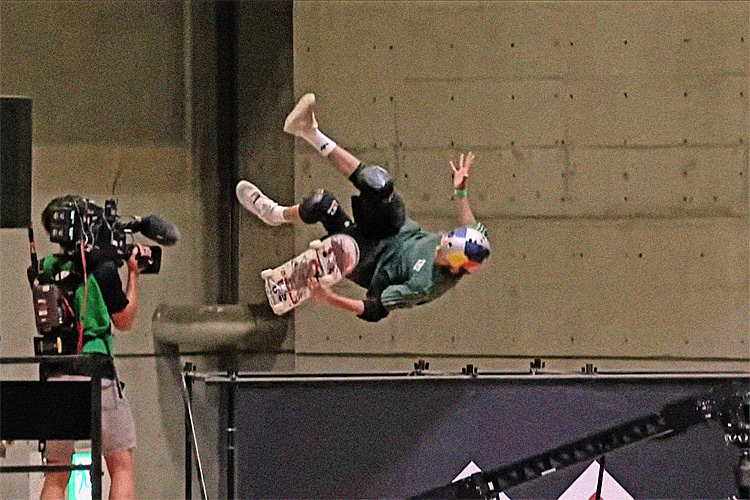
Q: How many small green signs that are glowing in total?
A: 1